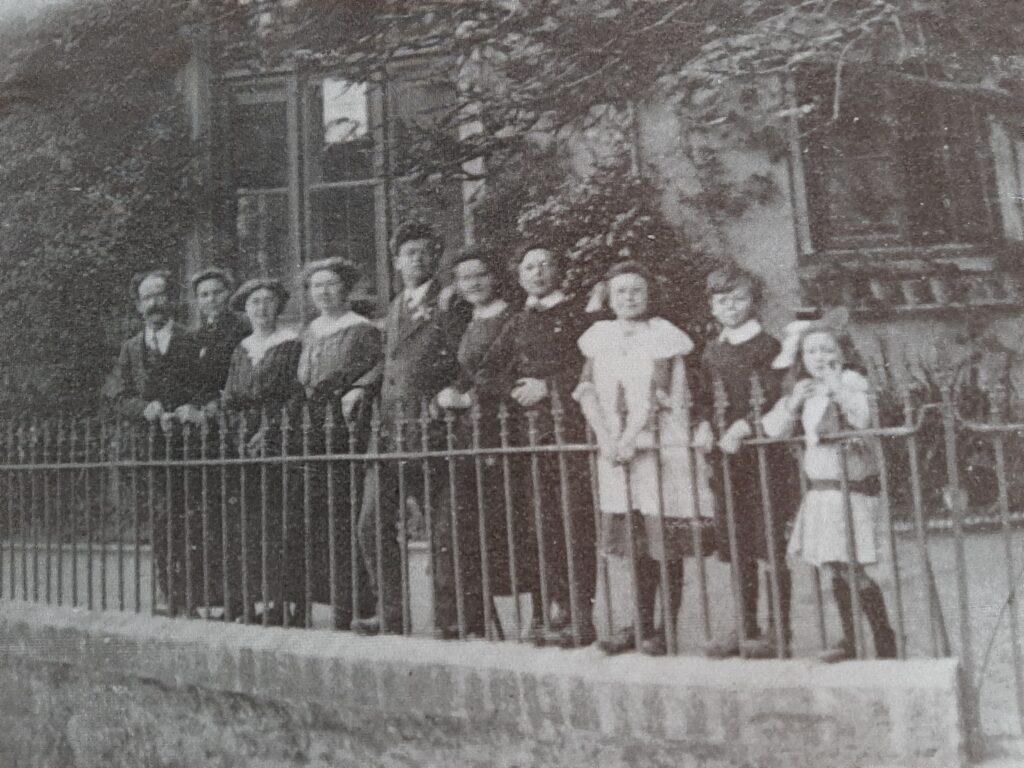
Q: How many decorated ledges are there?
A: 1